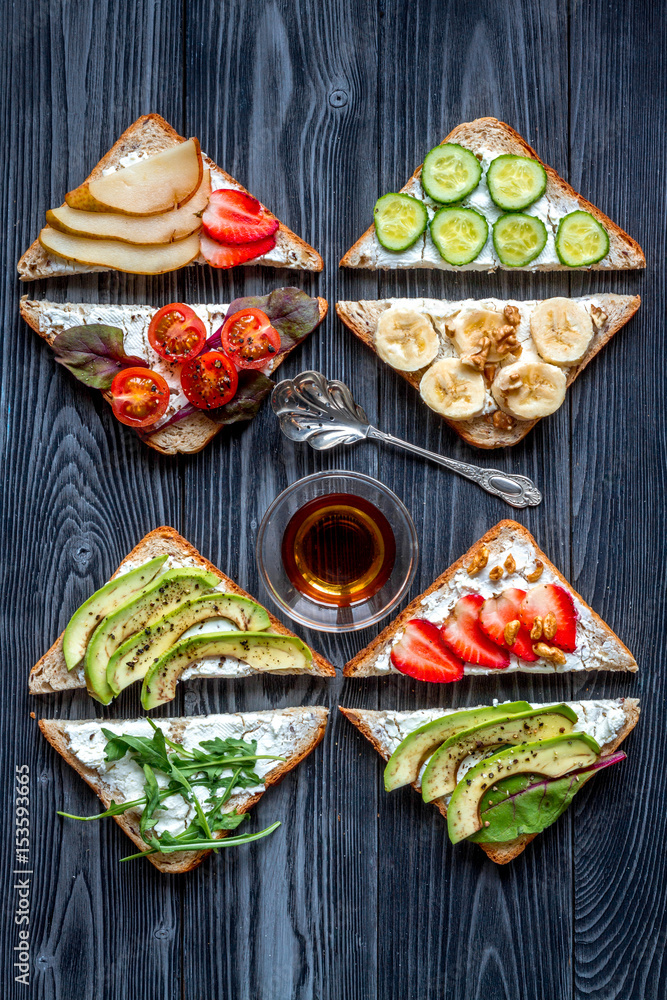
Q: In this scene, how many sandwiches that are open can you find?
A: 8